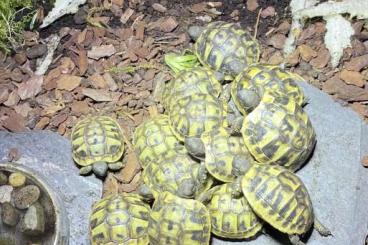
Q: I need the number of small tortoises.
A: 13